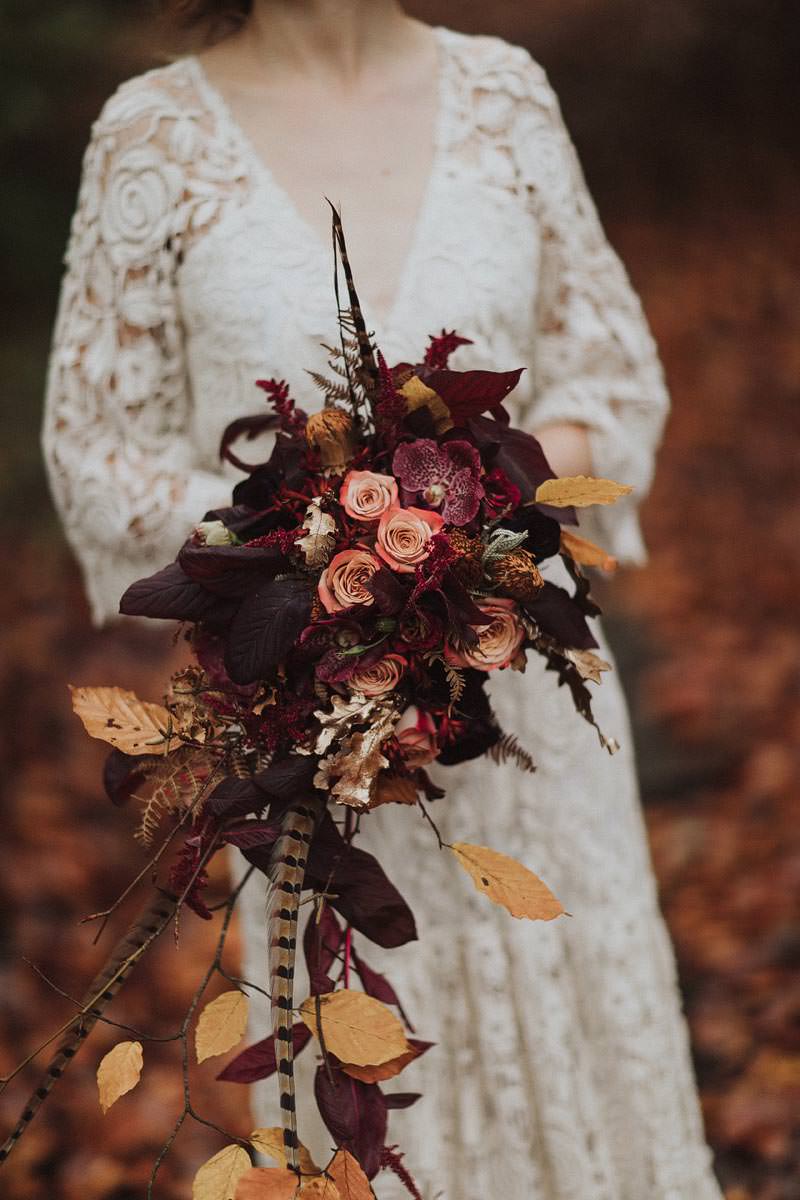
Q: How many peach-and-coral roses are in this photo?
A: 6